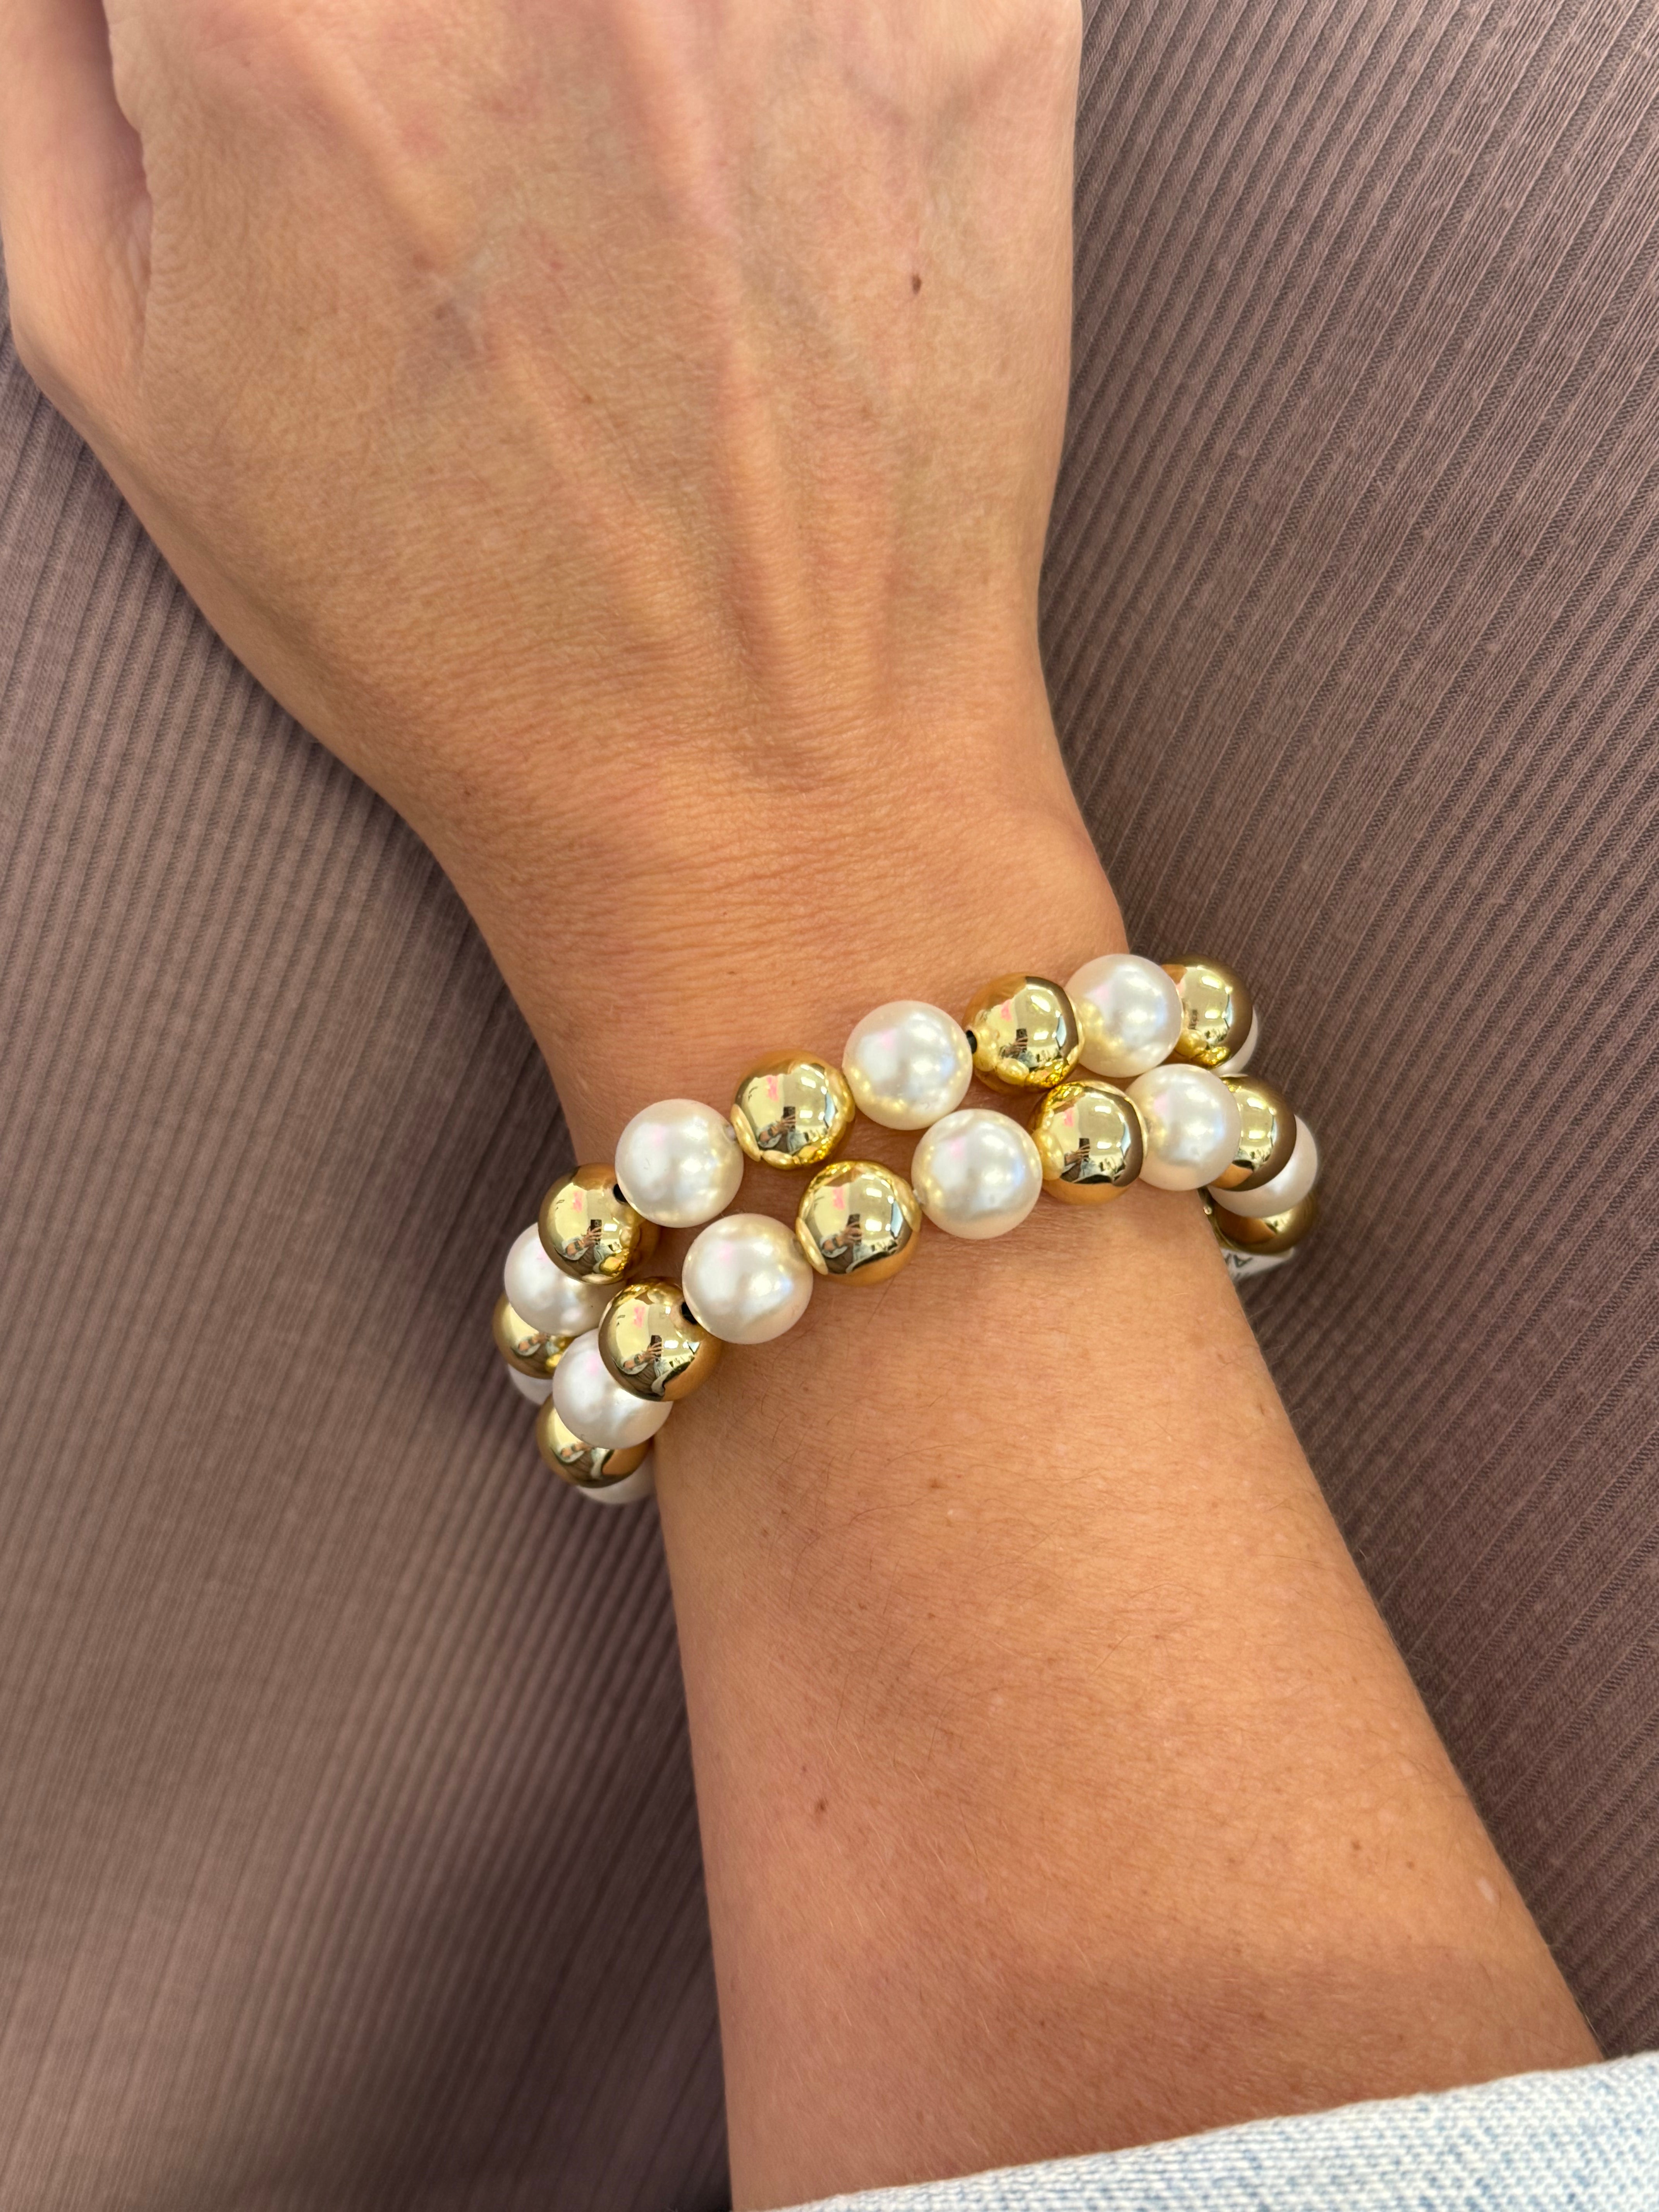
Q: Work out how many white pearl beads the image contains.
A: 12